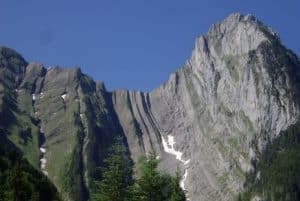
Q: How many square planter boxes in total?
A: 0